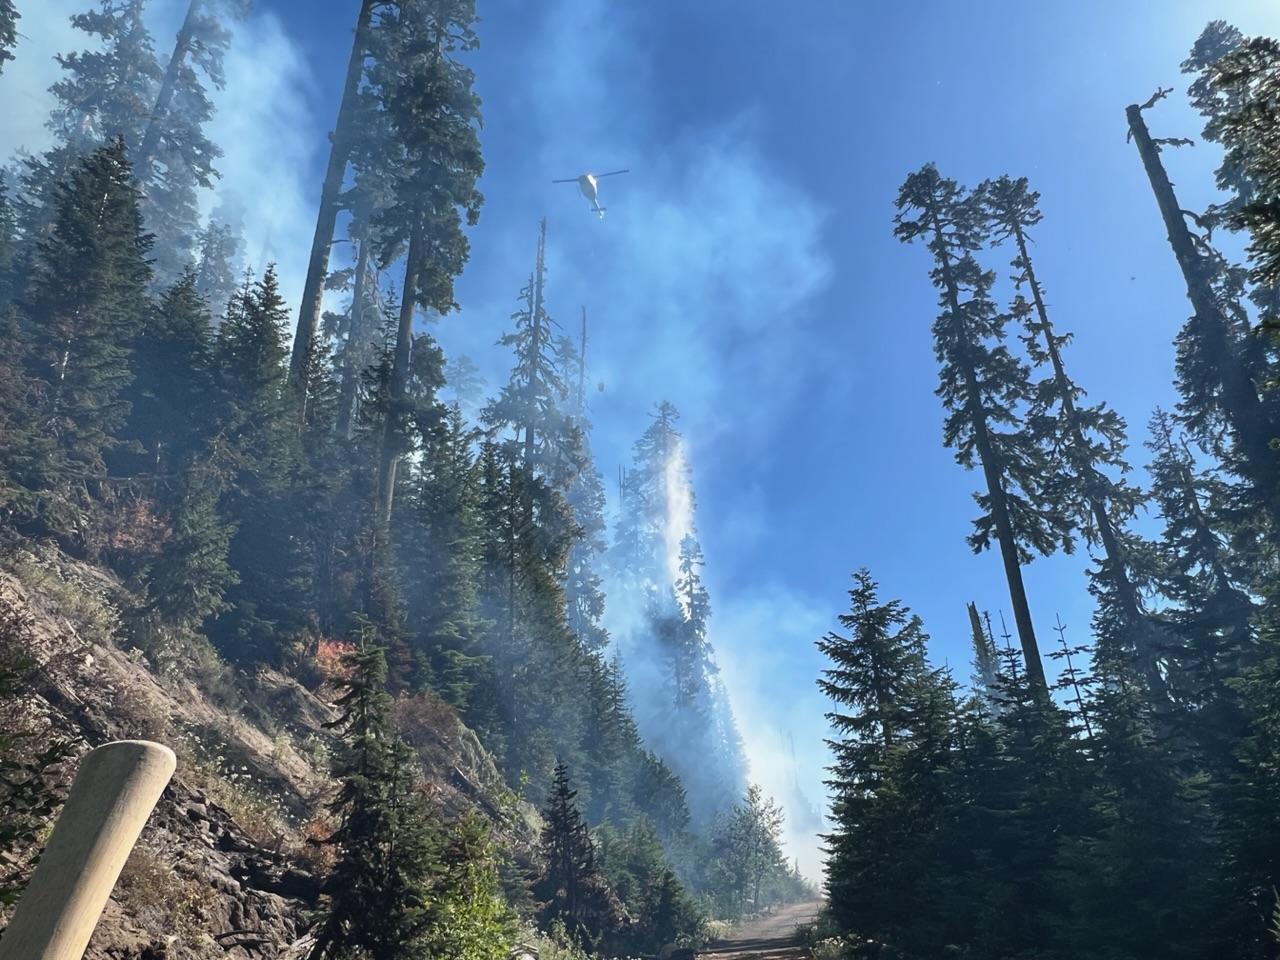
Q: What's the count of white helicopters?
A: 1